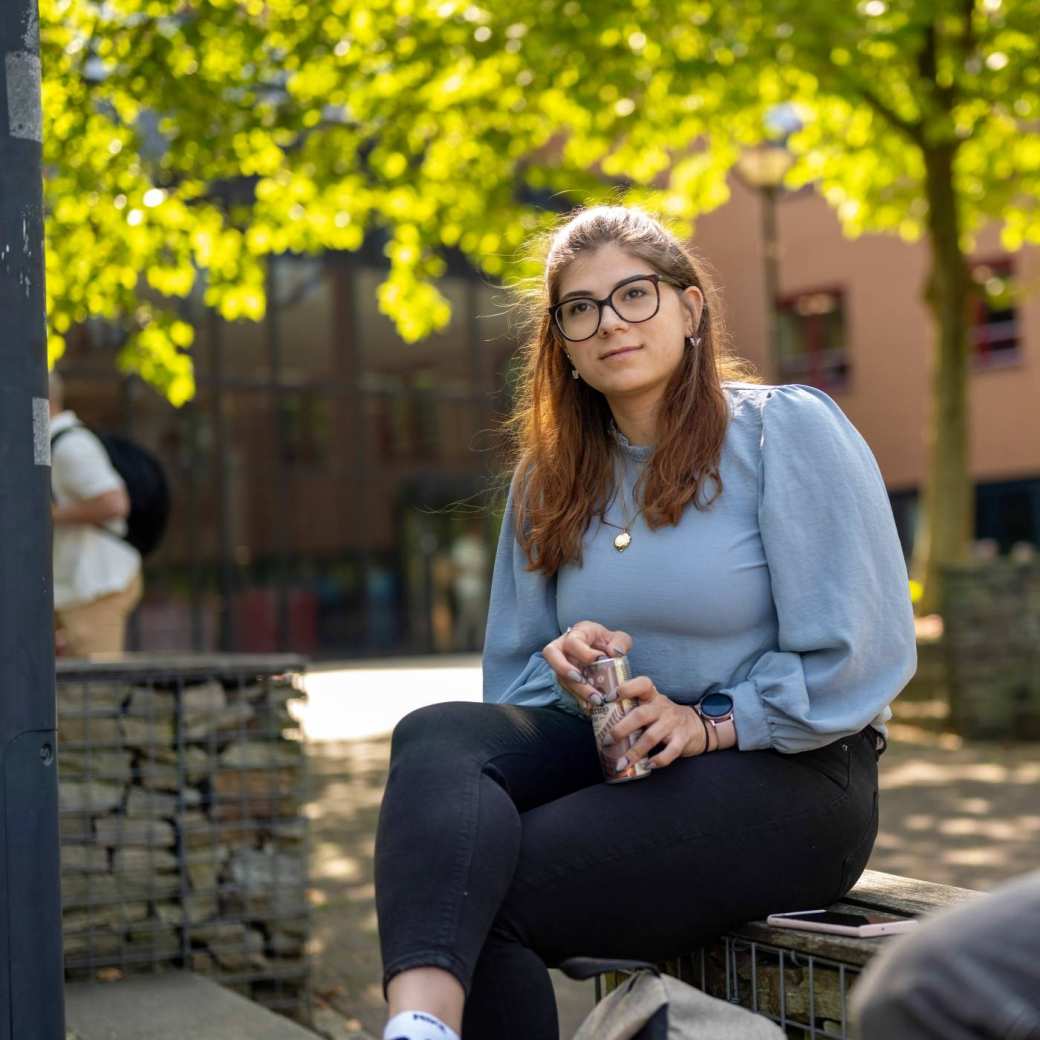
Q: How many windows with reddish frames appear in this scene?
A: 2